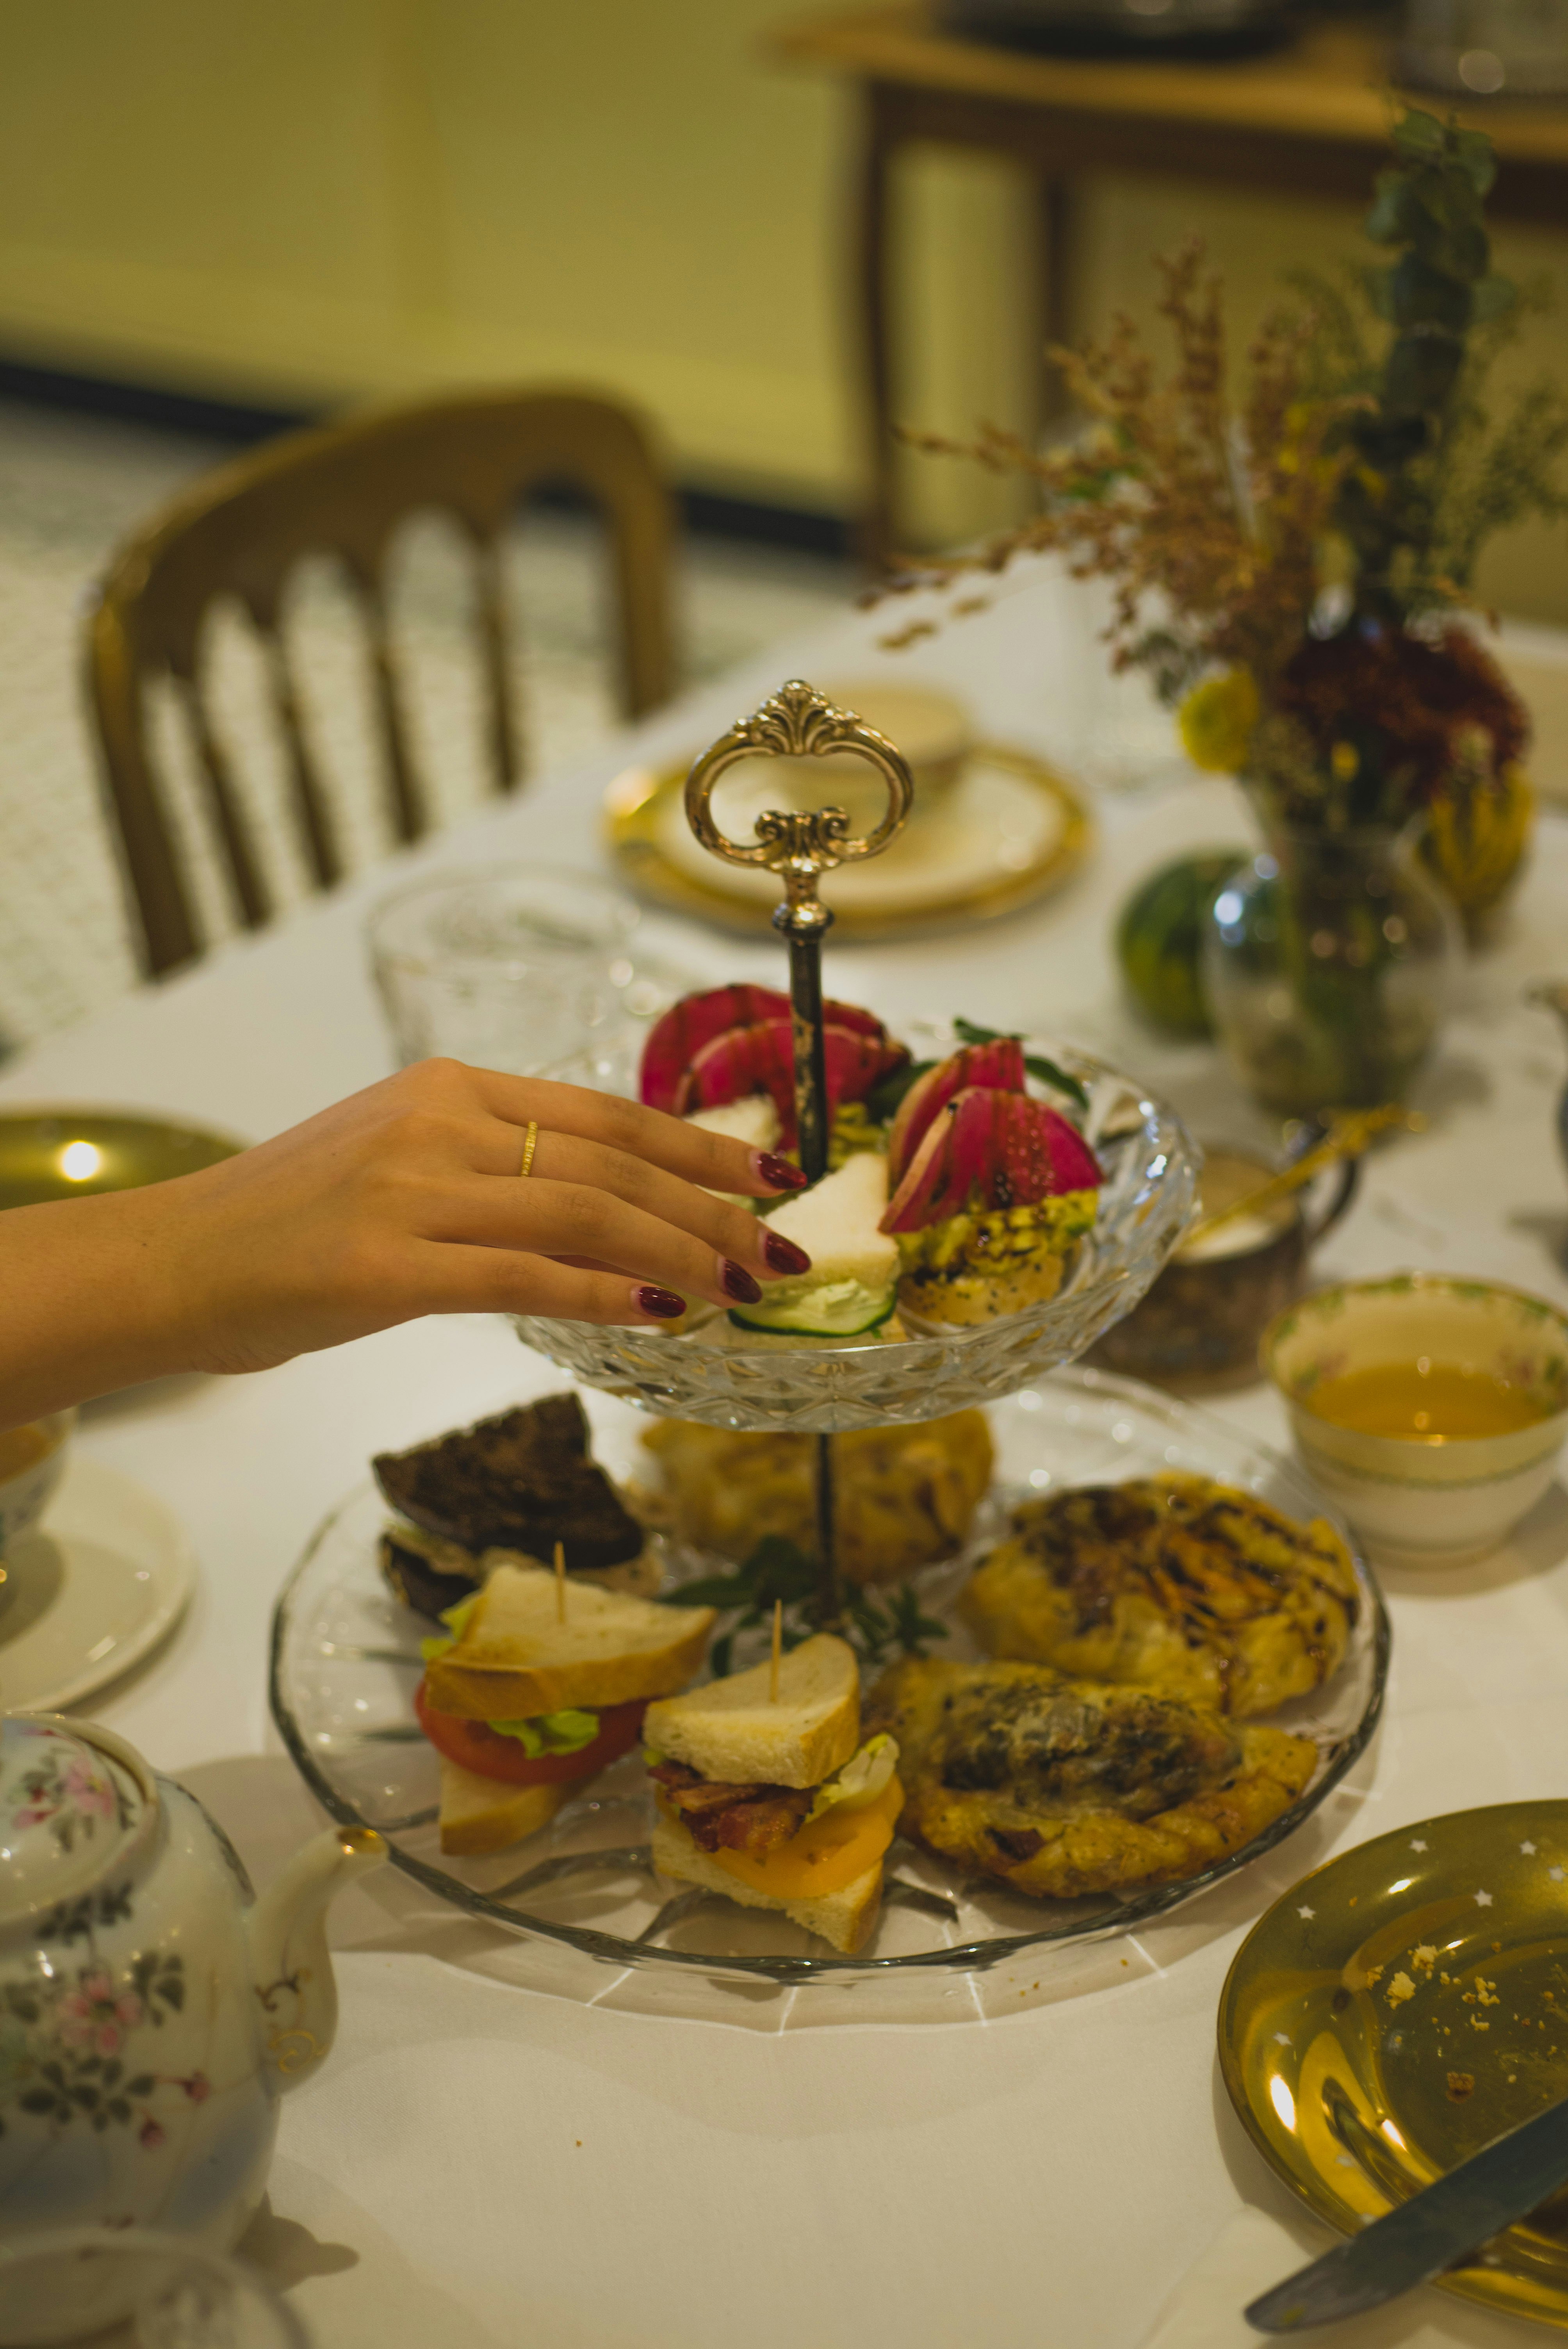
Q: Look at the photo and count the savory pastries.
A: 3